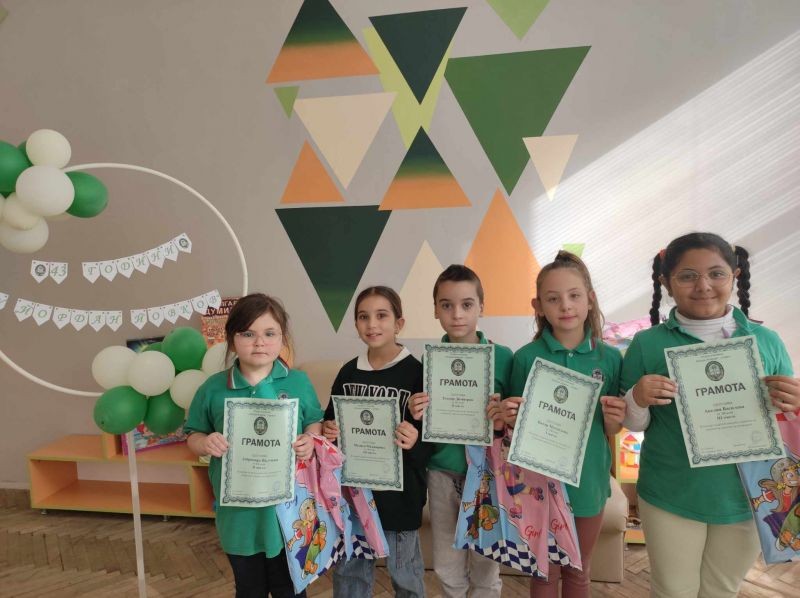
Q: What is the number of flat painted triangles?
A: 14